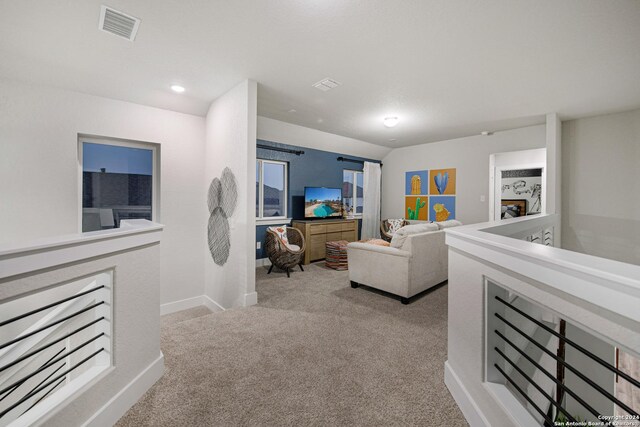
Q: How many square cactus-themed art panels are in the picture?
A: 4